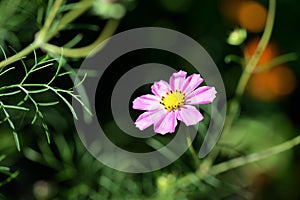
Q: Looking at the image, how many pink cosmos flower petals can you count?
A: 8